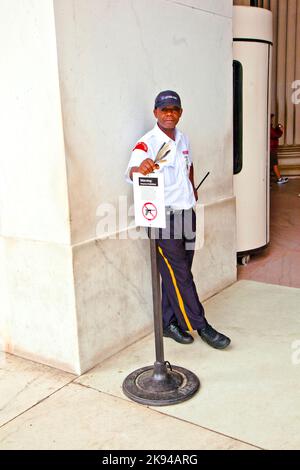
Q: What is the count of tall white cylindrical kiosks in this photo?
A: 1